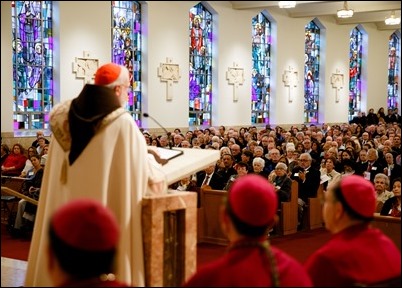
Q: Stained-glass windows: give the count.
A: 7